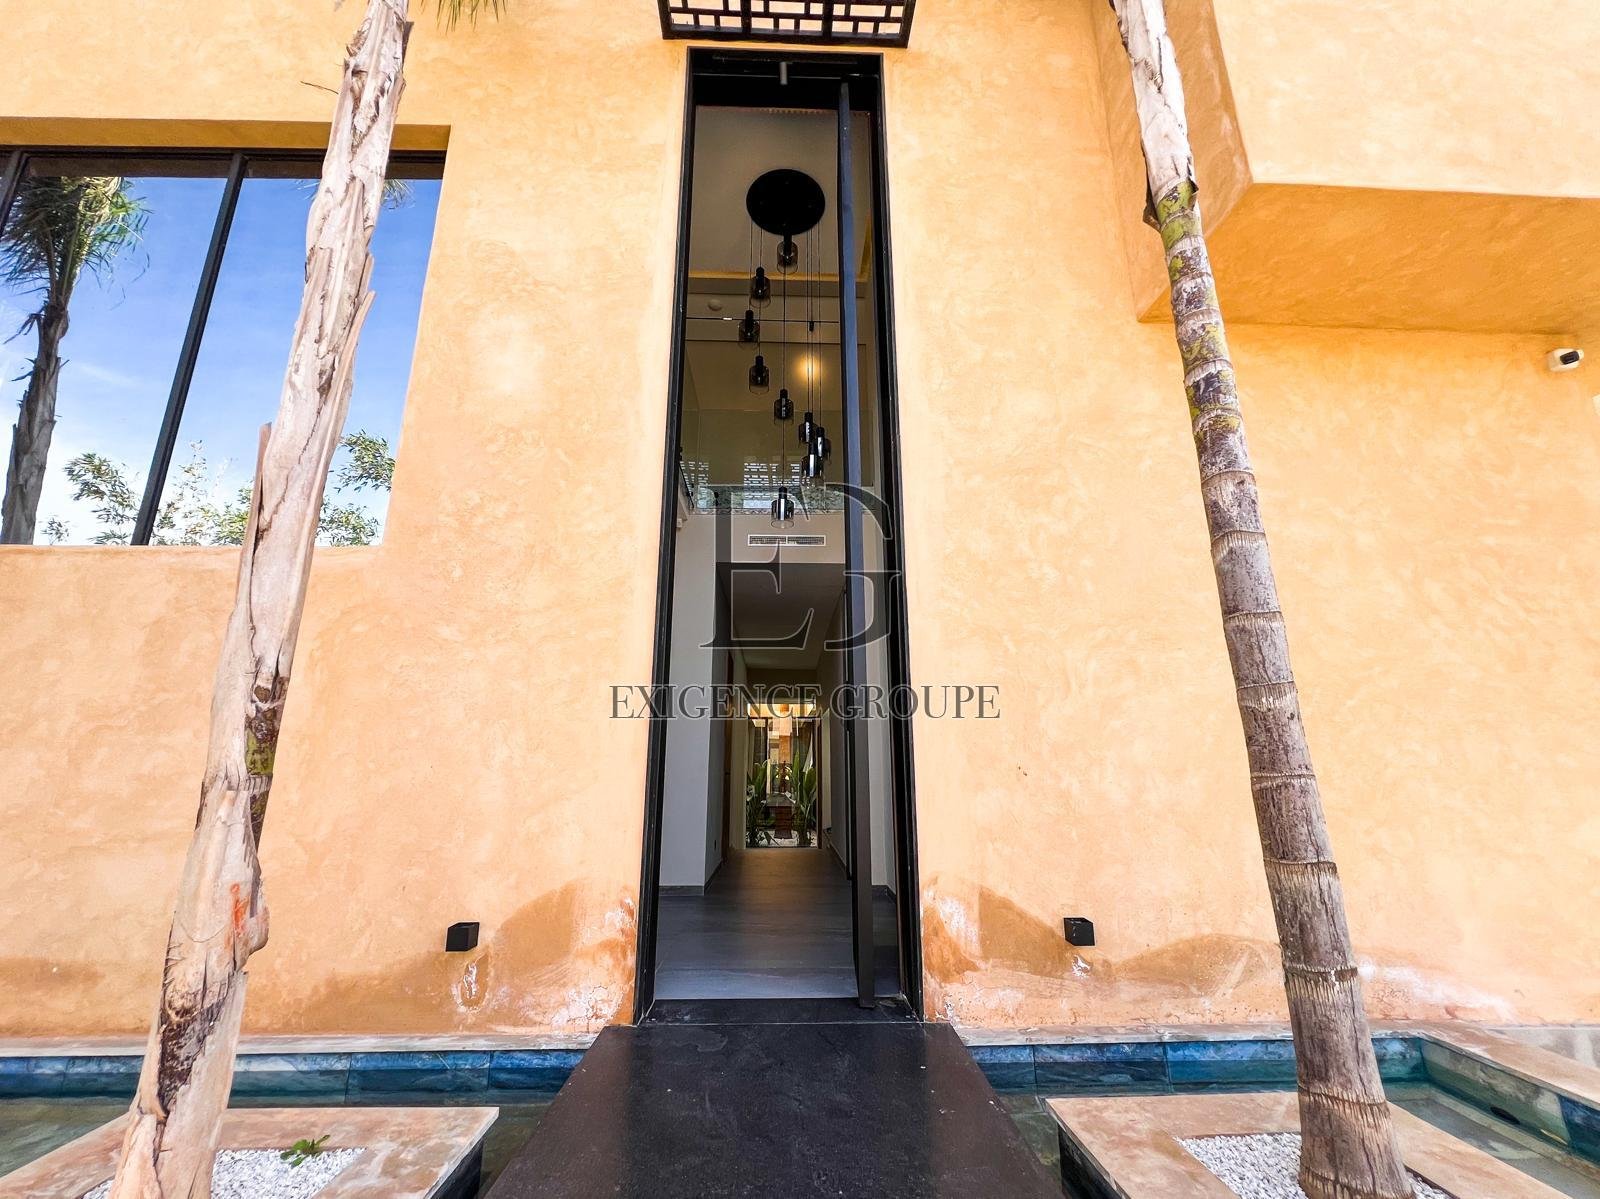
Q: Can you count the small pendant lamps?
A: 9